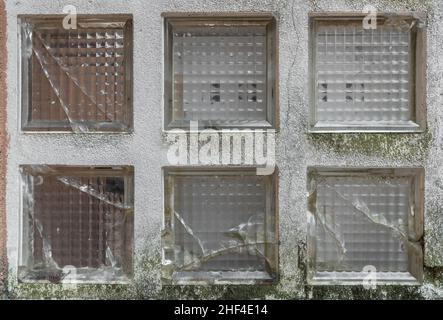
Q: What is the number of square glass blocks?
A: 6